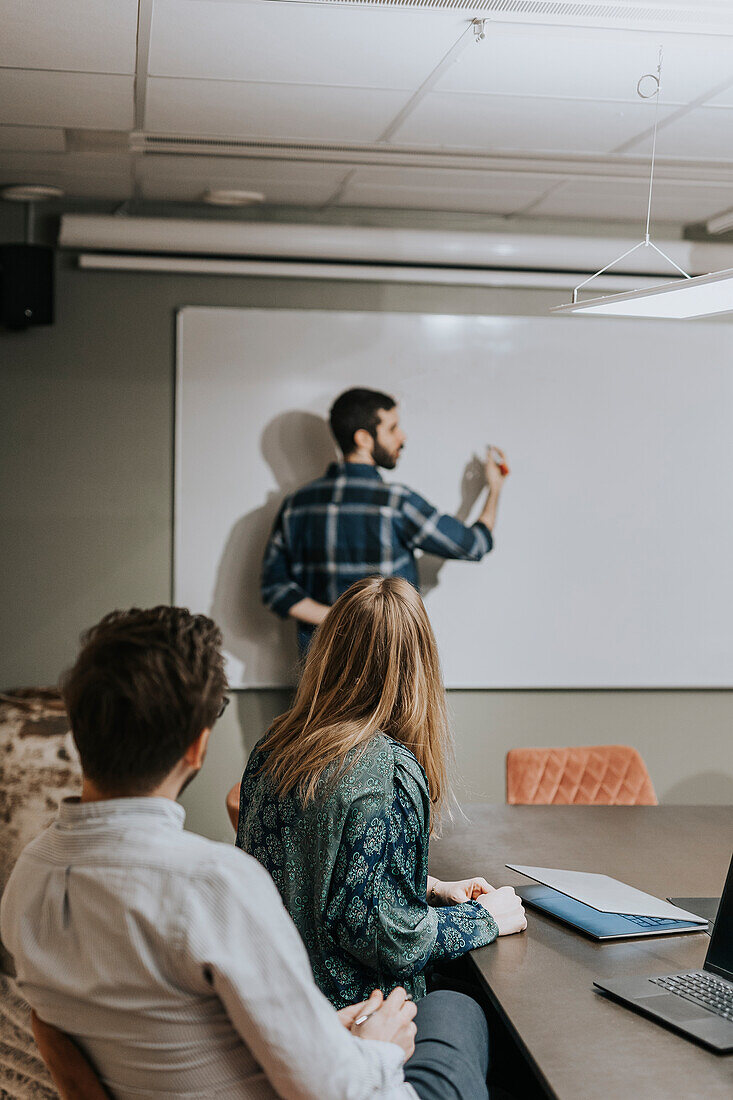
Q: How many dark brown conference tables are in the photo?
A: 1